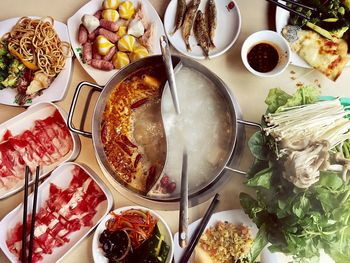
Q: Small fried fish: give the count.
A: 4